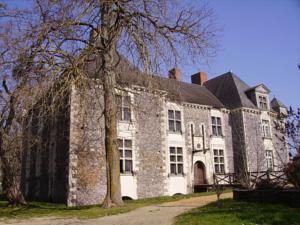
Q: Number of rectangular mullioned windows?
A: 9